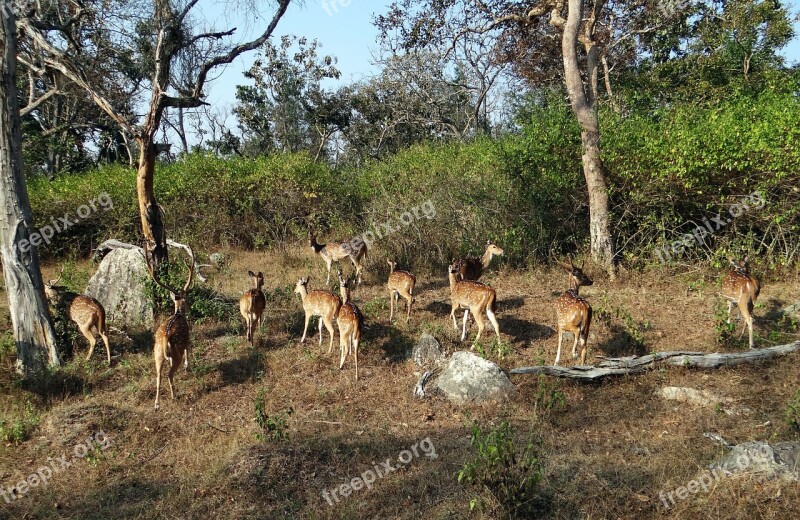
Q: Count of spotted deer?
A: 11